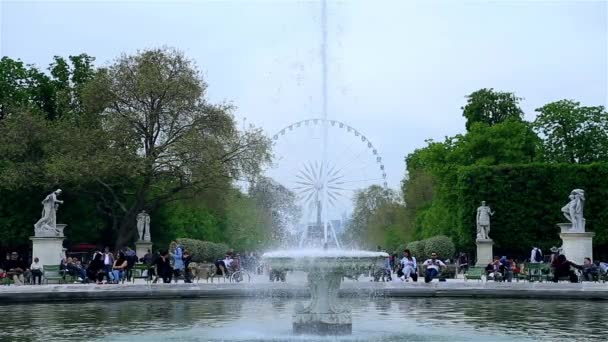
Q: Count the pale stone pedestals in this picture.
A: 4